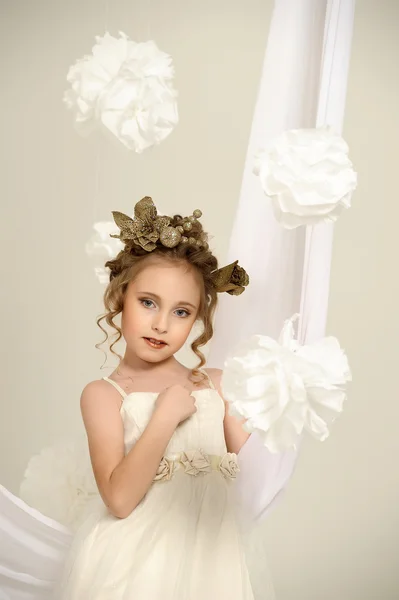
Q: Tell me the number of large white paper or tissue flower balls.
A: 5